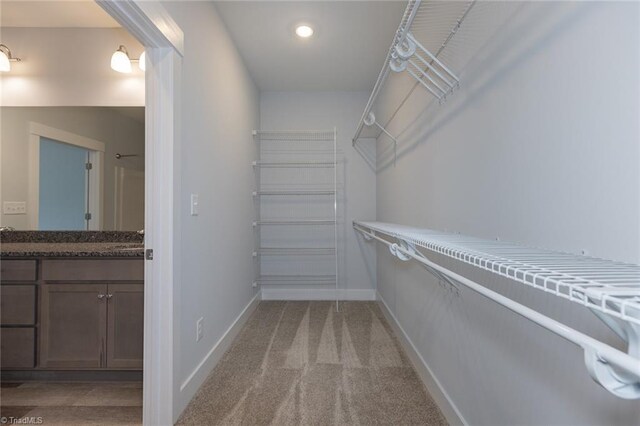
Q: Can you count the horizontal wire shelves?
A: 8